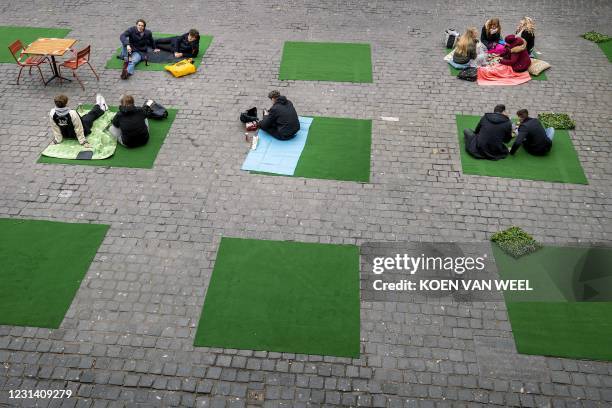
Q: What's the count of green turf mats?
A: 11